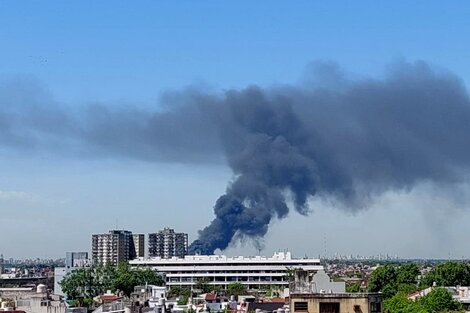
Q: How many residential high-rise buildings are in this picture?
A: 2